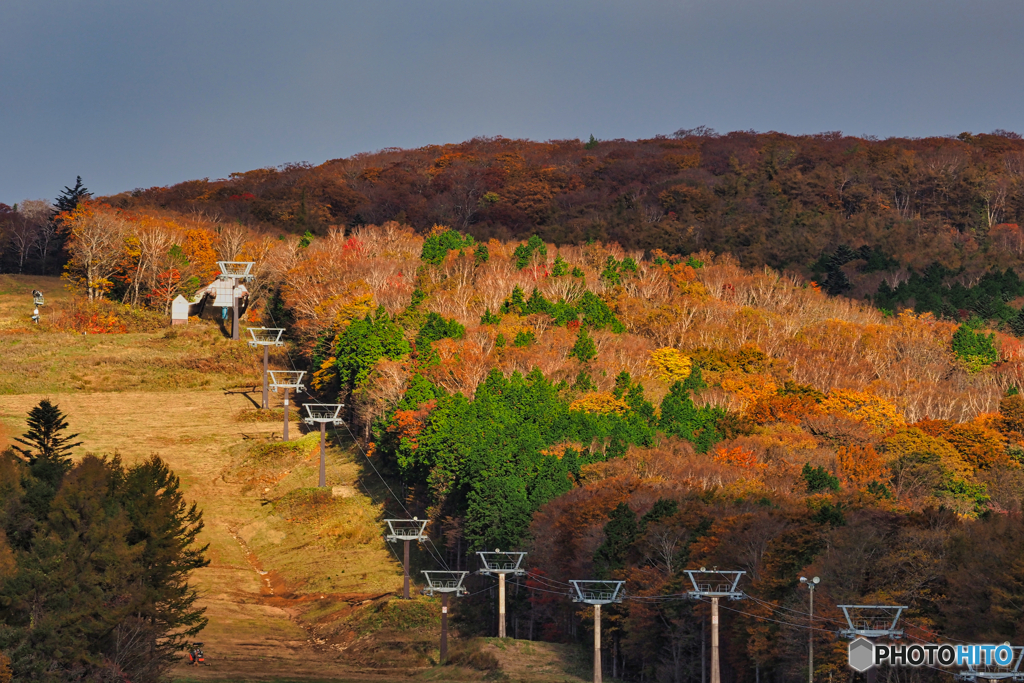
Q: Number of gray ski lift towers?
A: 11